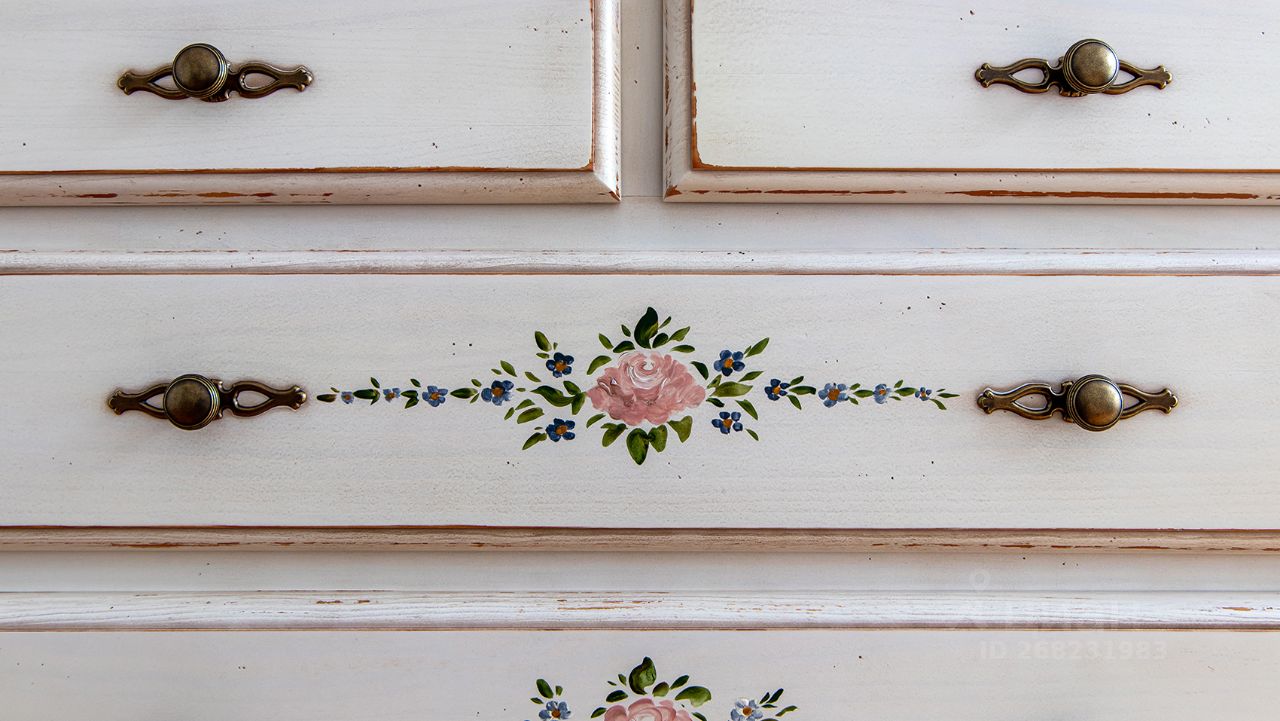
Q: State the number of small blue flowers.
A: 14